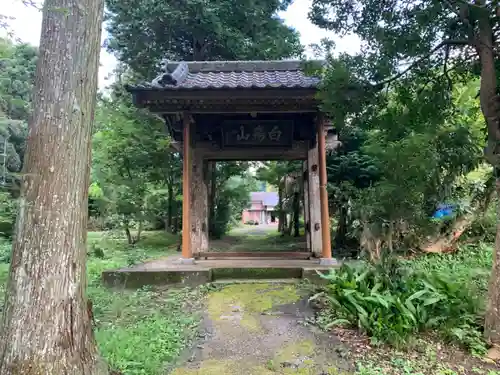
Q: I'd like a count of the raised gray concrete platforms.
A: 1